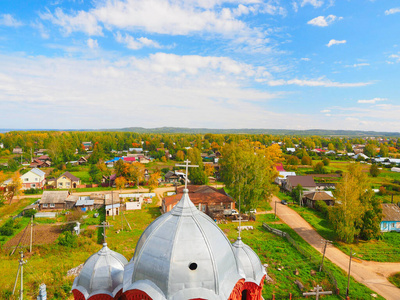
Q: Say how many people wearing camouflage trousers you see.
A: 0